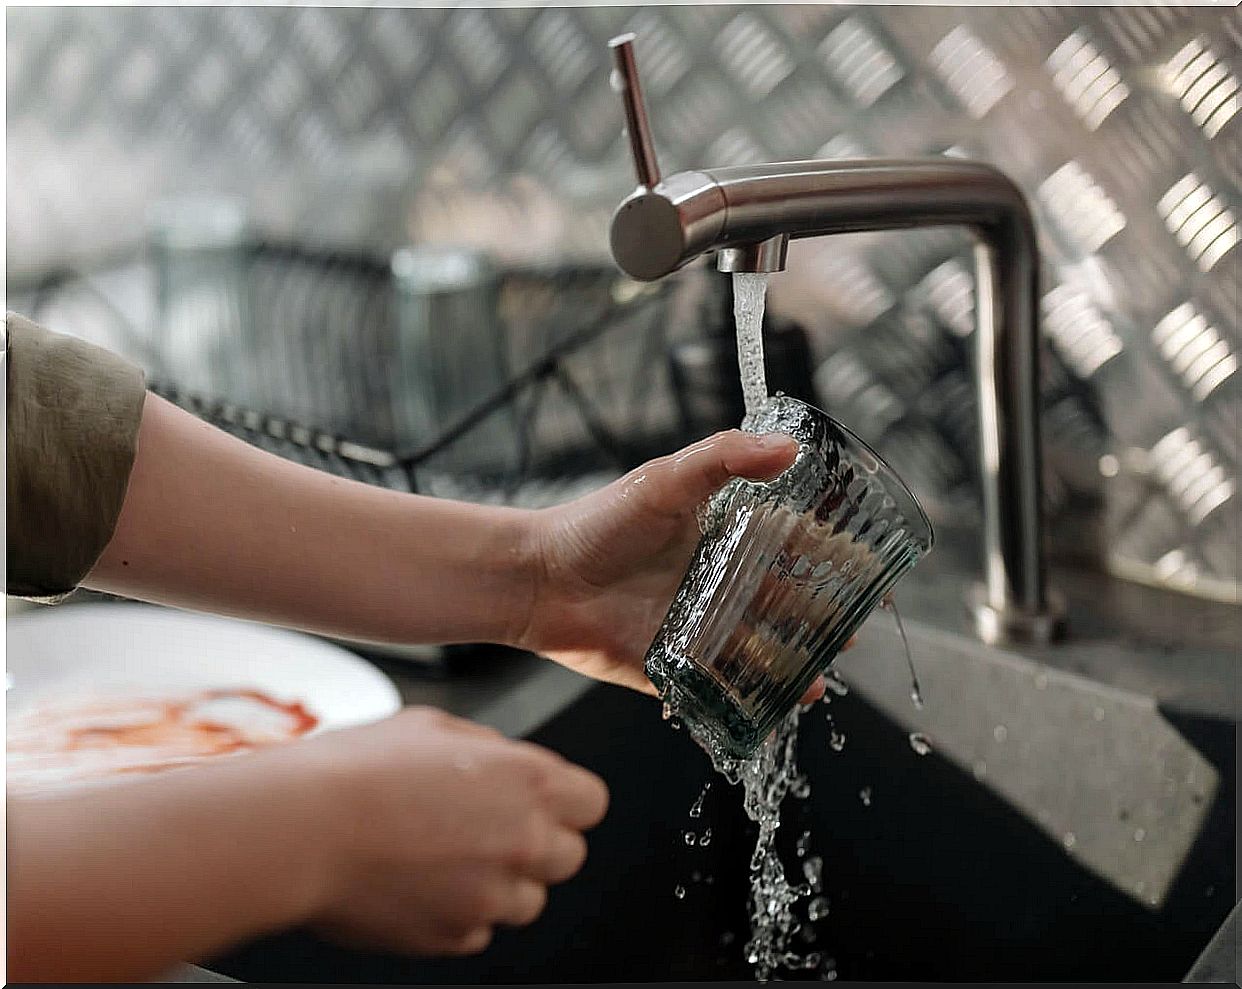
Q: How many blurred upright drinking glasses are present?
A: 2